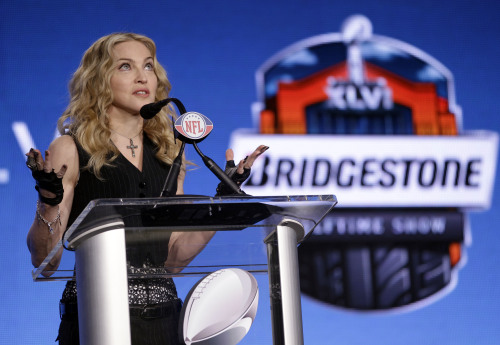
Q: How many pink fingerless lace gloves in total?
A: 0